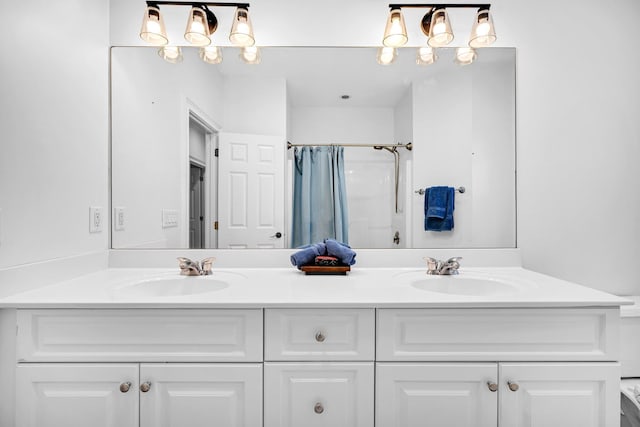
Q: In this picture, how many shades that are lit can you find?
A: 6